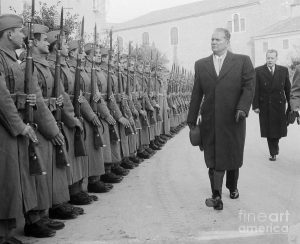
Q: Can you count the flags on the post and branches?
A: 0